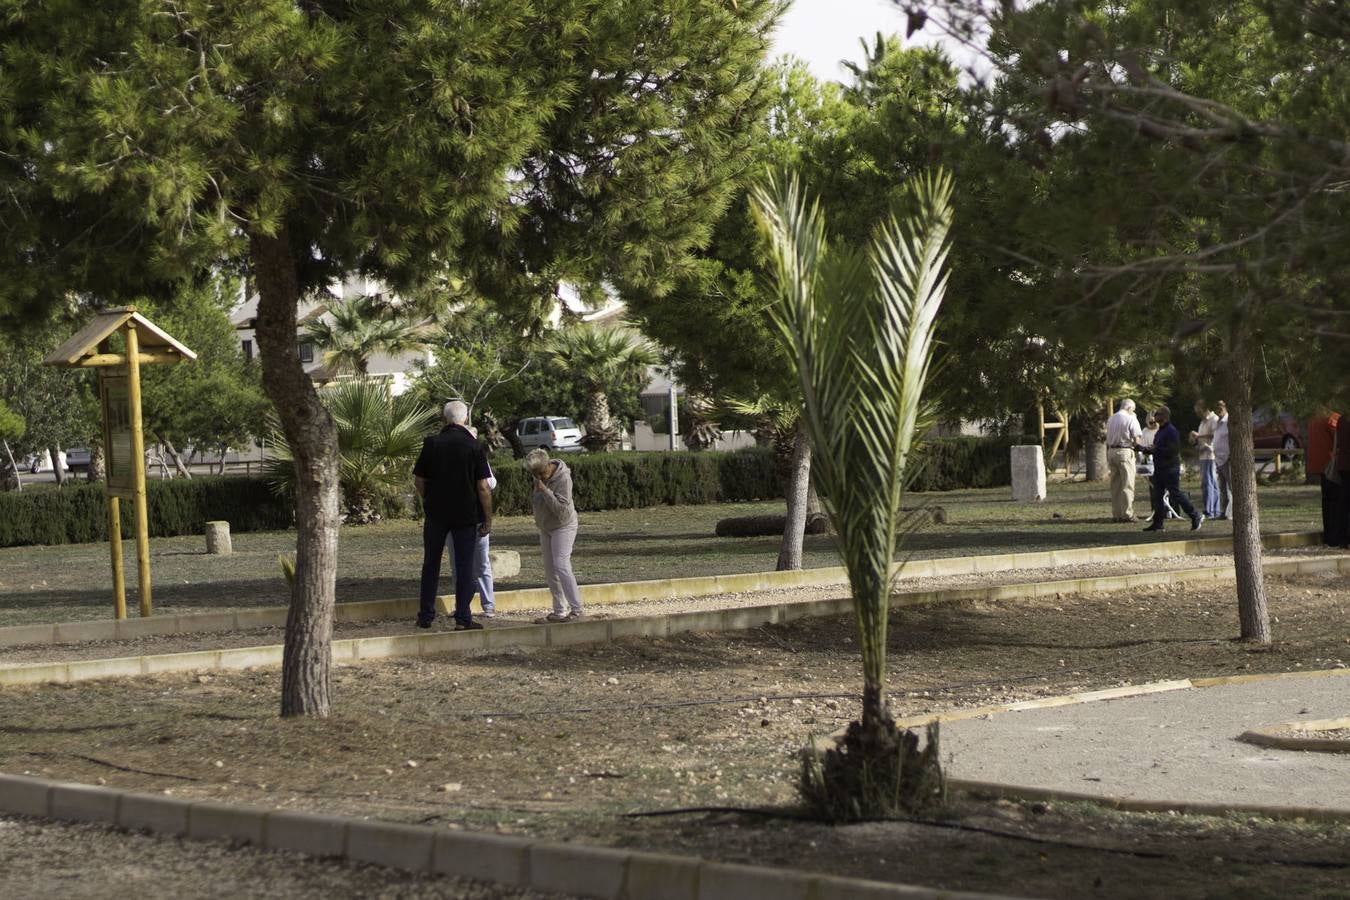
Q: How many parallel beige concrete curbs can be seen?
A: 2